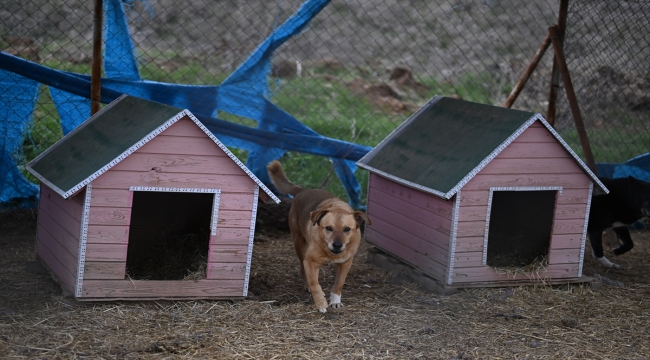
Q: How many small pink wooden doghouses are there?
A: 2